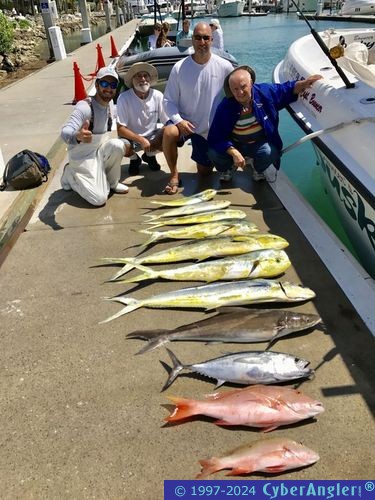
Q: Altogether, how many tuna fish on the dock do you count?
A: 1